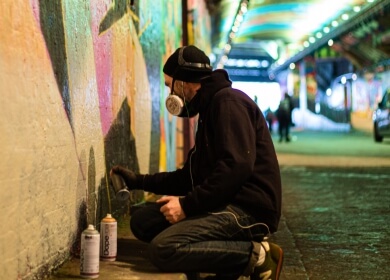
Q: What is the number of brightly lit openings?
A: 1